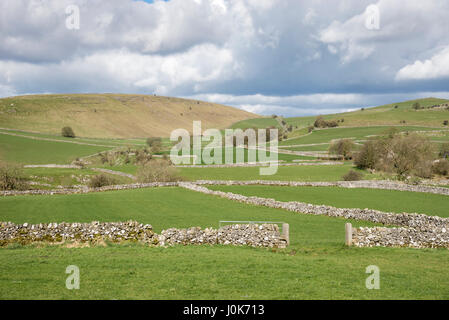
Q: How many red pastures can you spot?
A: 0